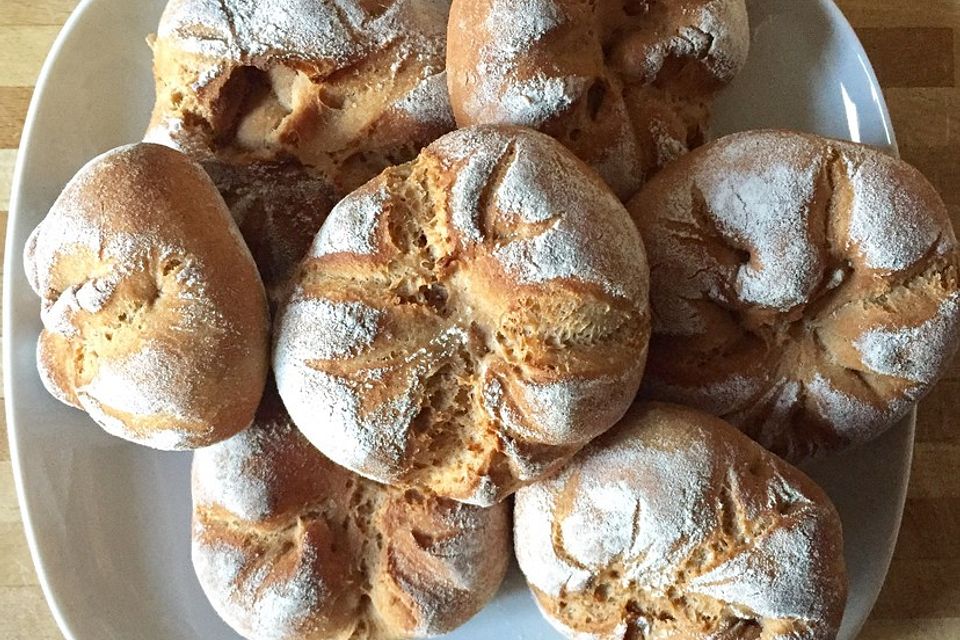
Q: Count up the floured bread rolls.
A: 7